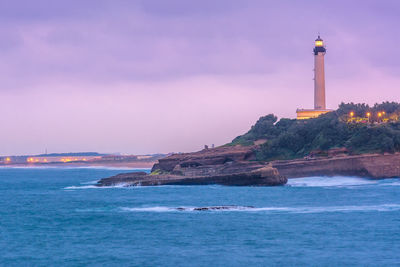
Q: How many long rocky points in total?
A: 1